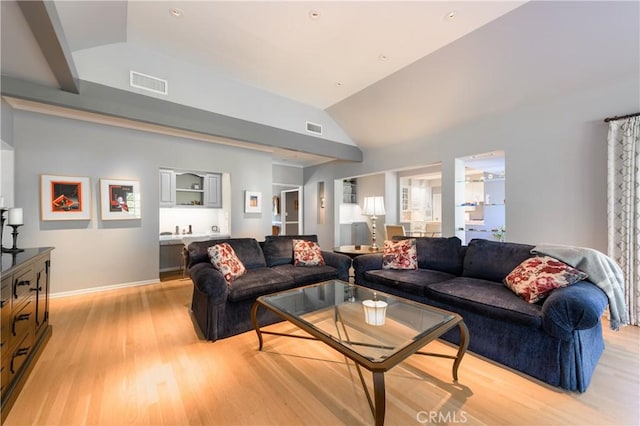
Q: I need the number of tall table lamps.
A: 1